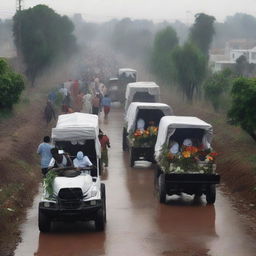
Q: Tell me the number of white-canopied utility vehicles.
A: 5